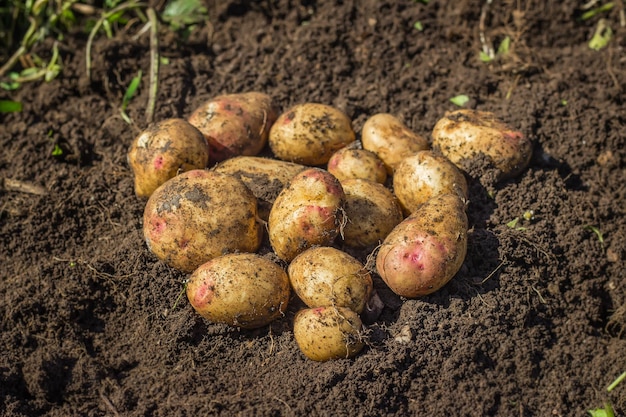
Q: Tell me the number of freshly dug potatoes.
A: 15